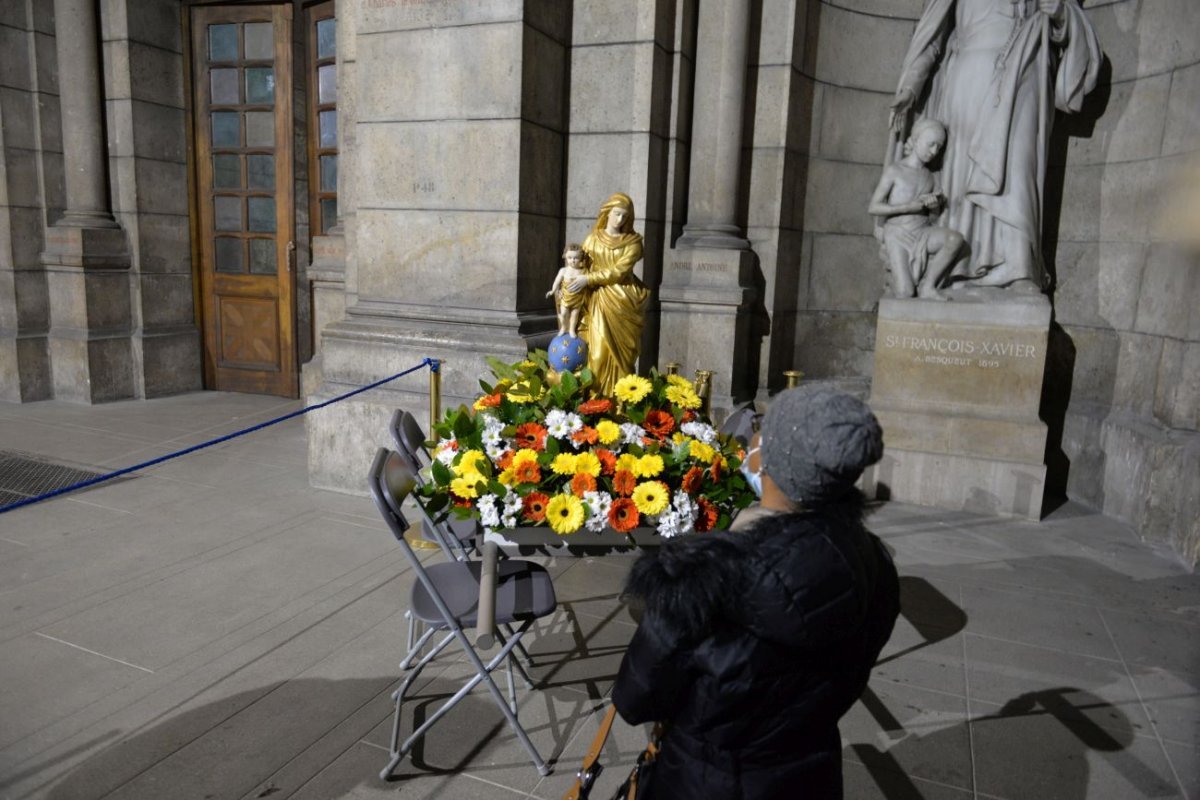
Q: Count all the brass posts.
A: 4